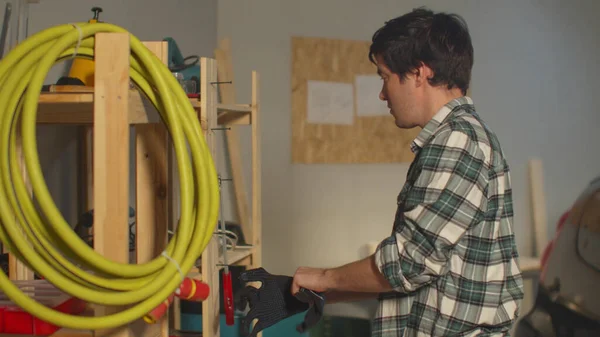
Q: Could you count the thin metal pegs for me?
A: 5